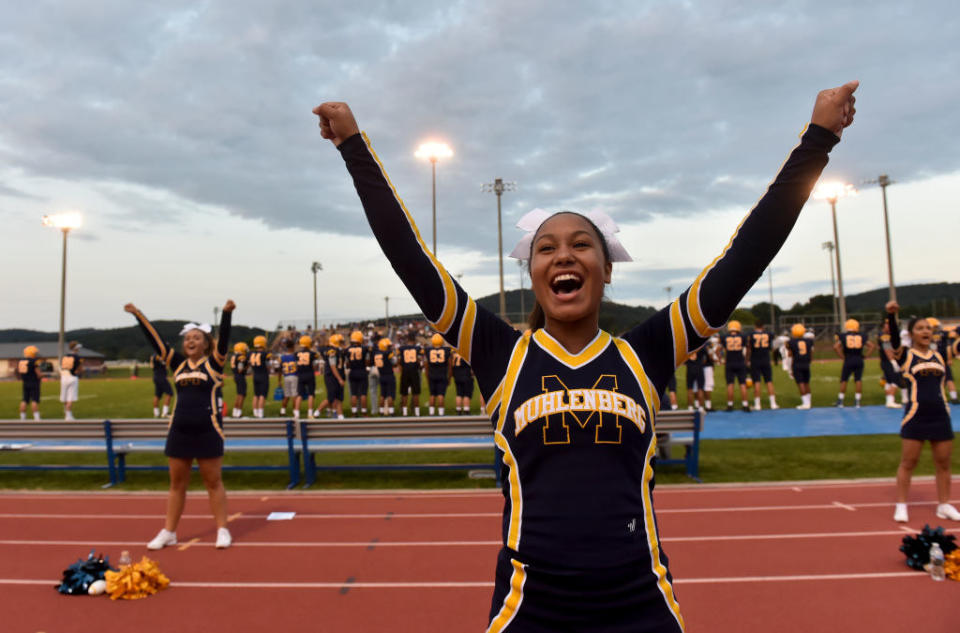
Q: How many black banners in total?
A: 0